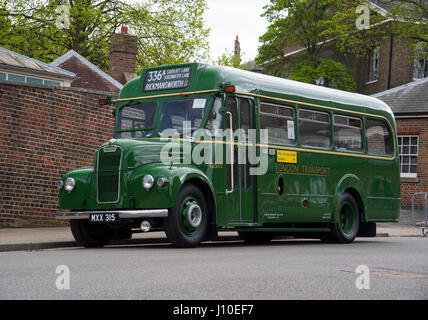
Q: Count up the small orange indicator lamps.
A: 2